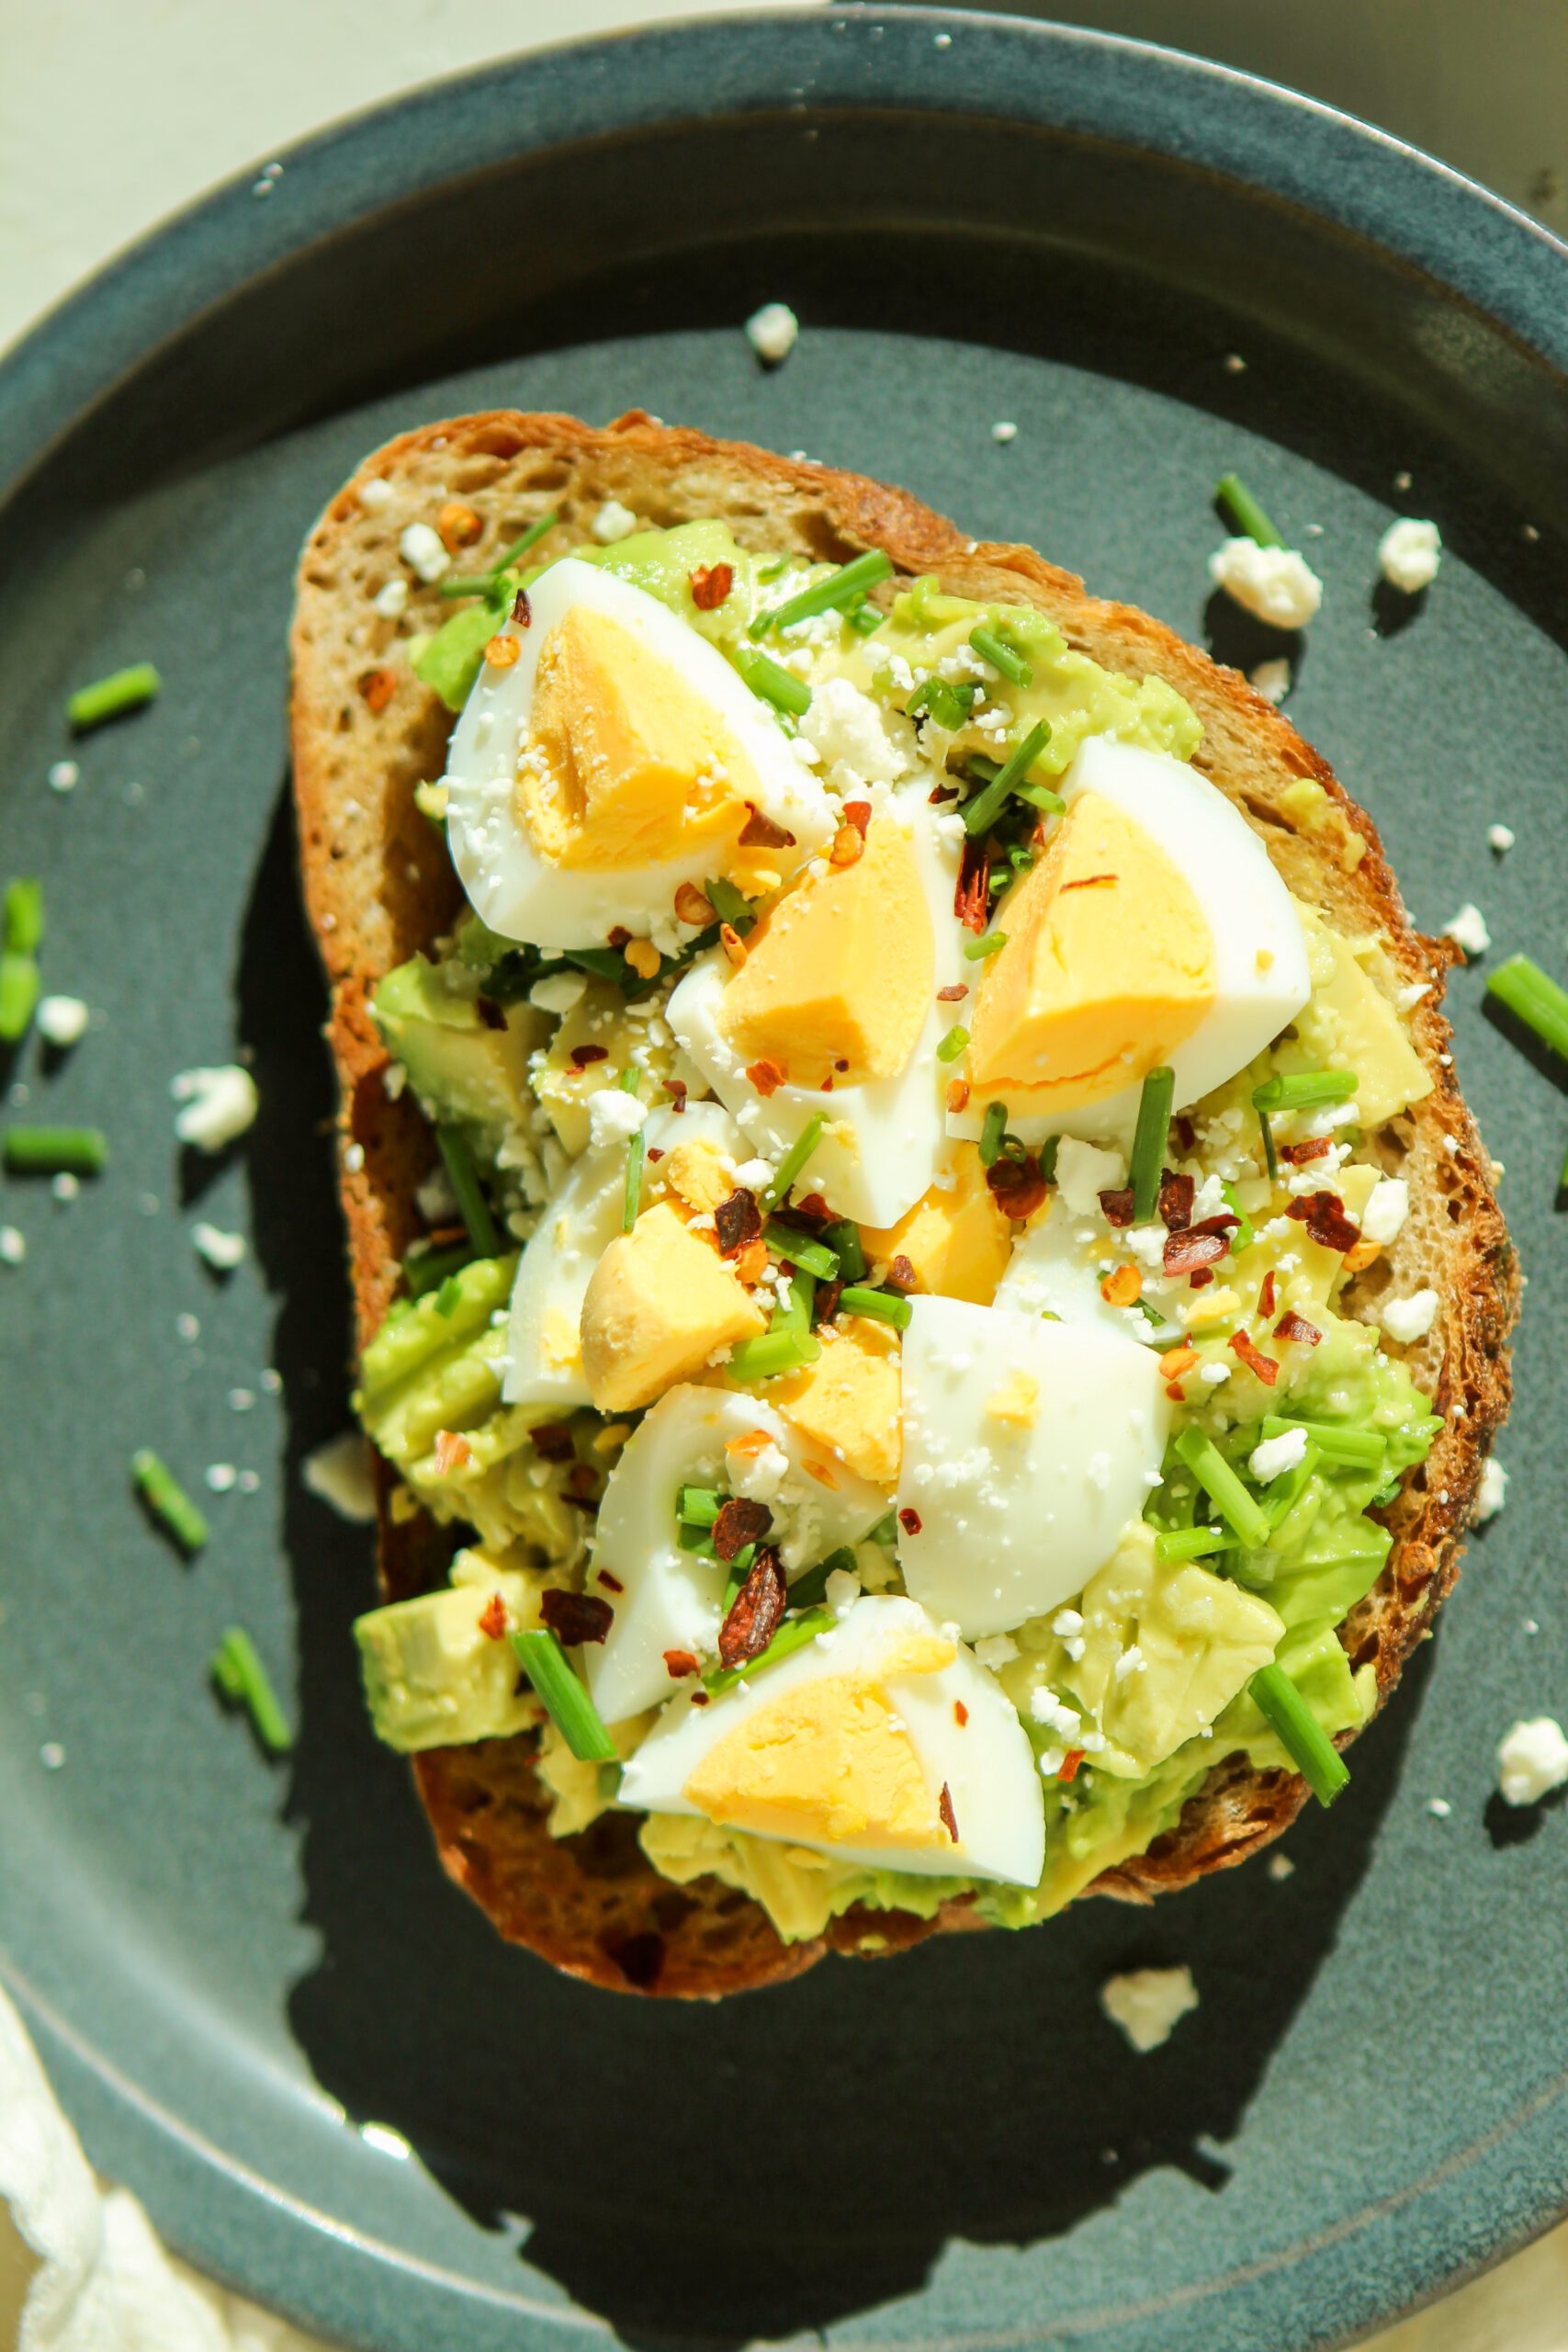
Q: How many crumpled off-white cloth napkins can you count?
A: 1